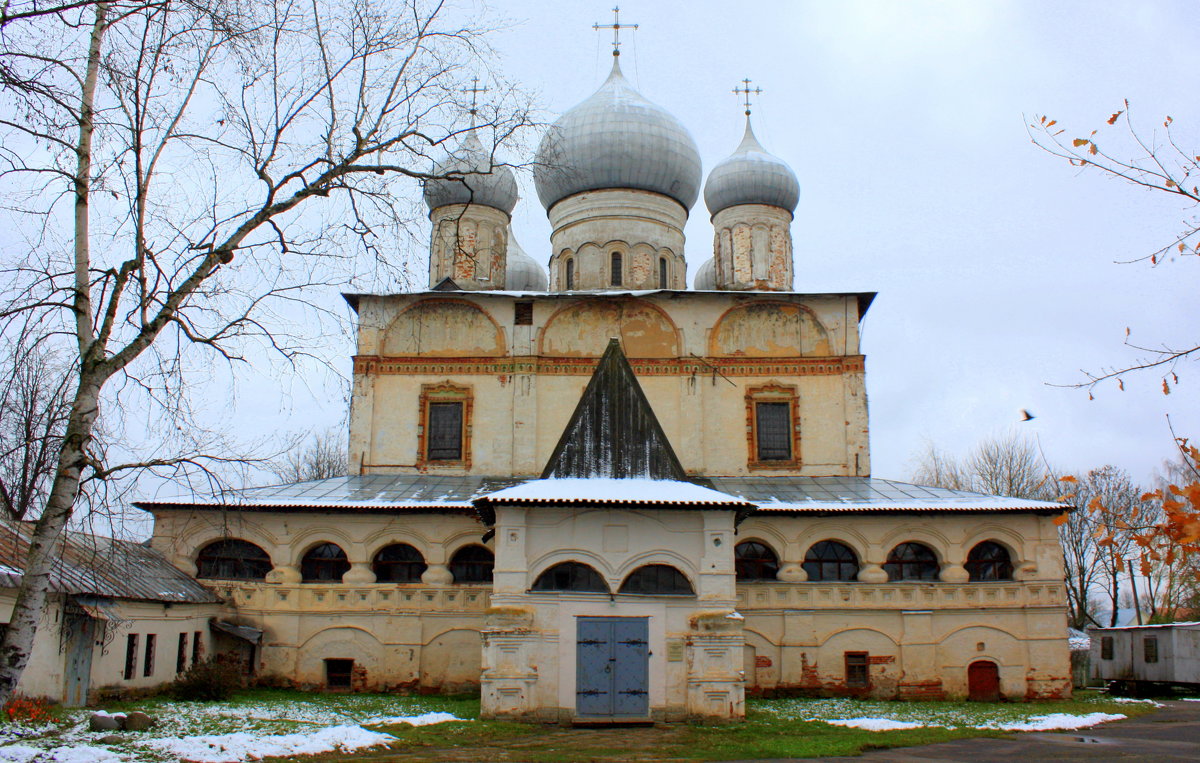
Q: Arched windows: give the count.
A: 13